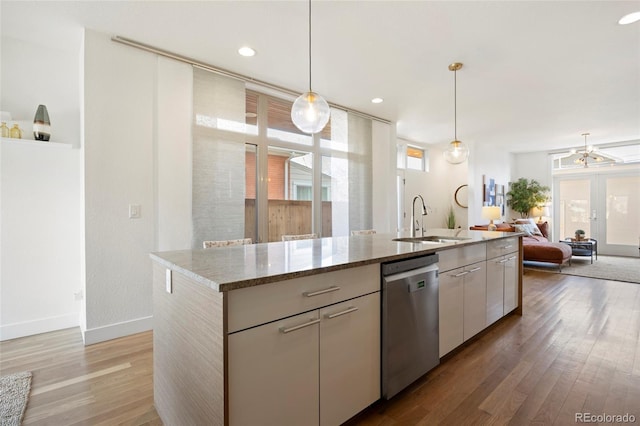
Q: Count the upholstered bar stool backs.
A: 3